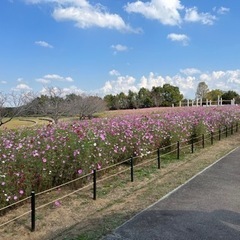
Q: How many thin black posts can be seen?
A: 12